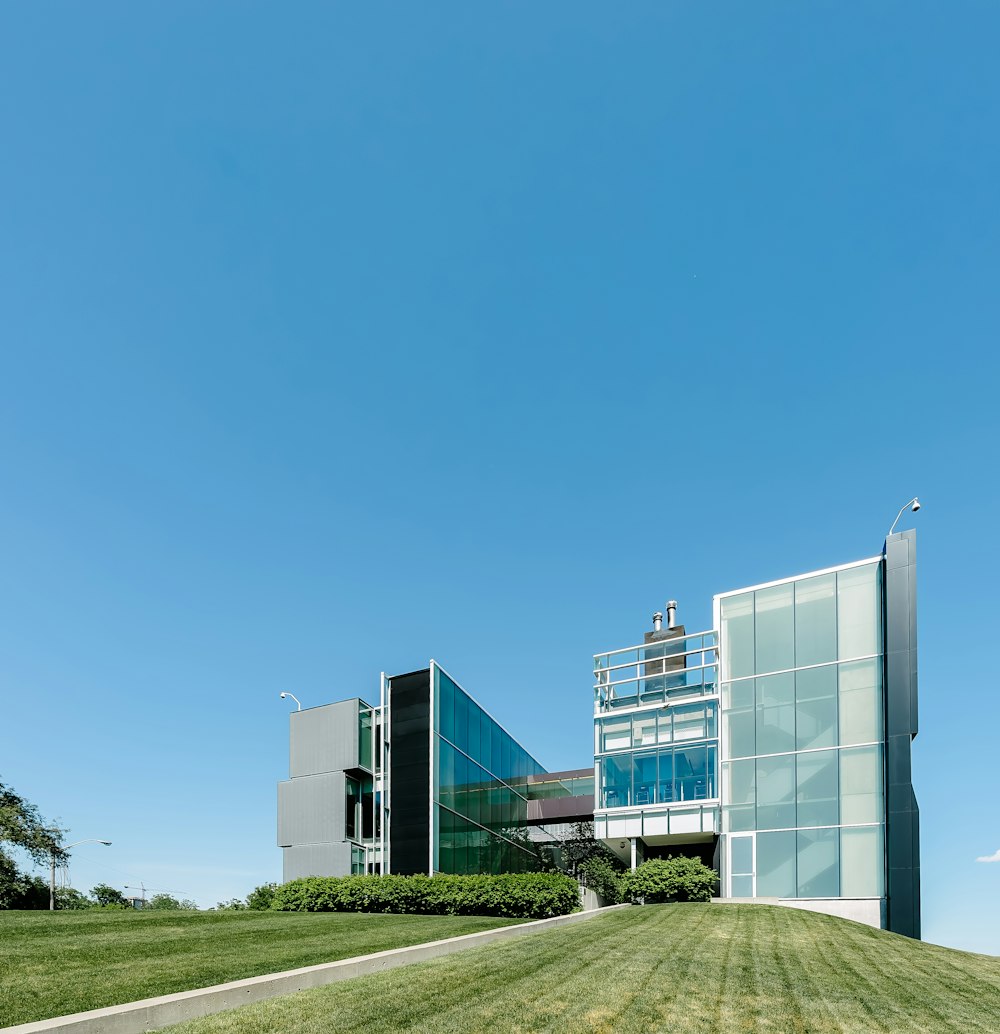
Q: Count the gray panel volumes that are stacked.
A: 3